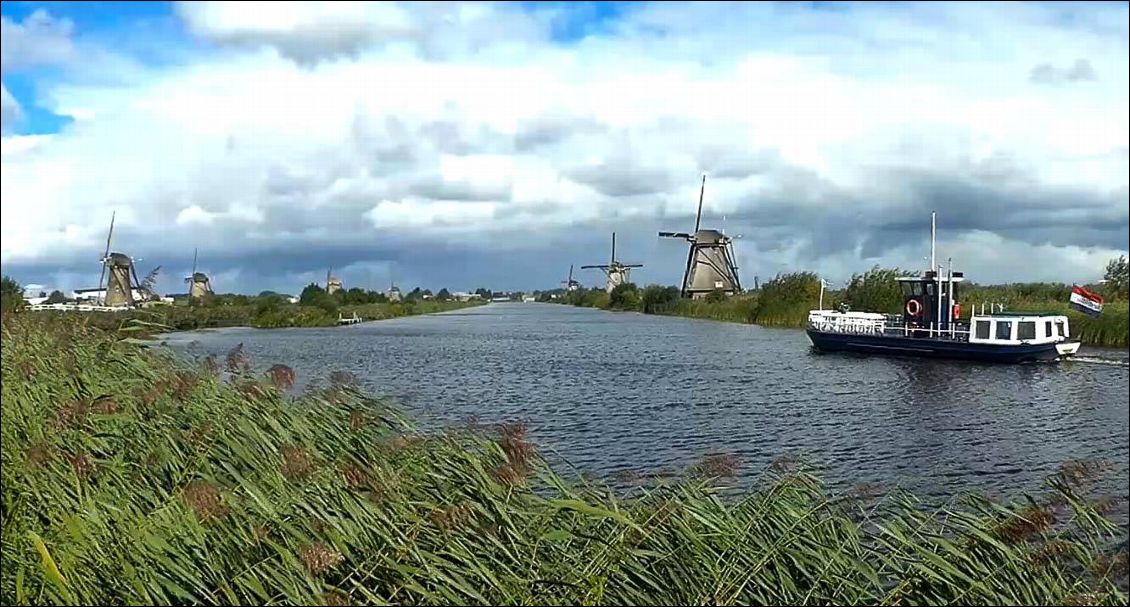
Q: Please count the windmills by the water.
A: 7